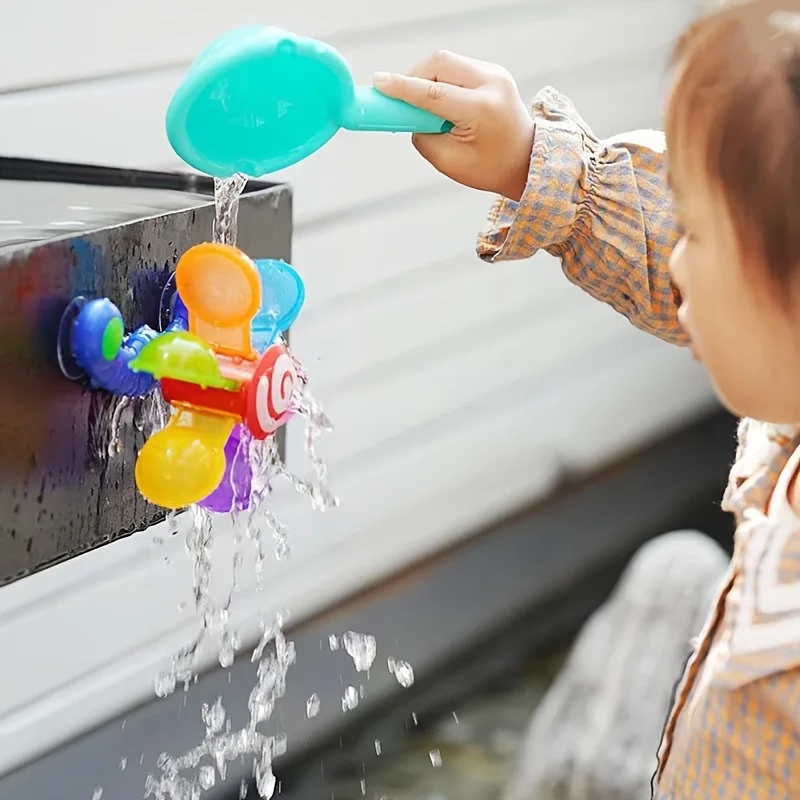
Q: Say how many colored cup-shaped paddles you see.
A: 5